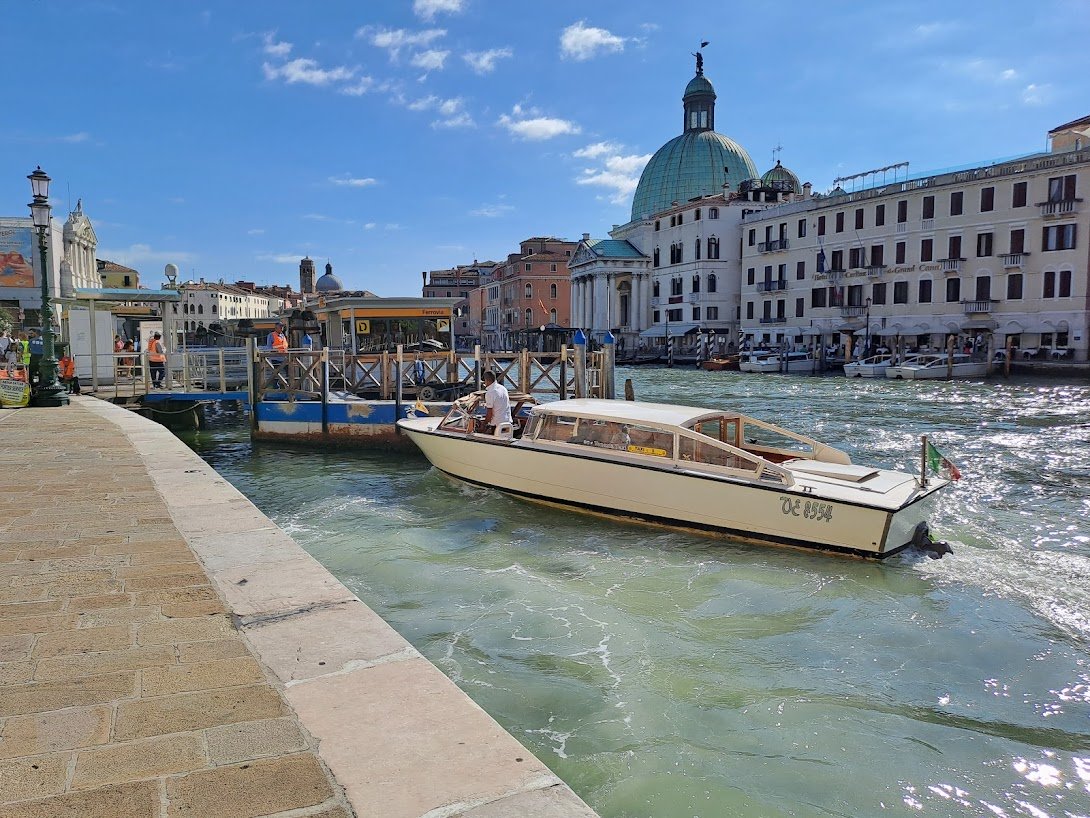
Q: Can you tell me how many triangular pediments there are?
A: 2